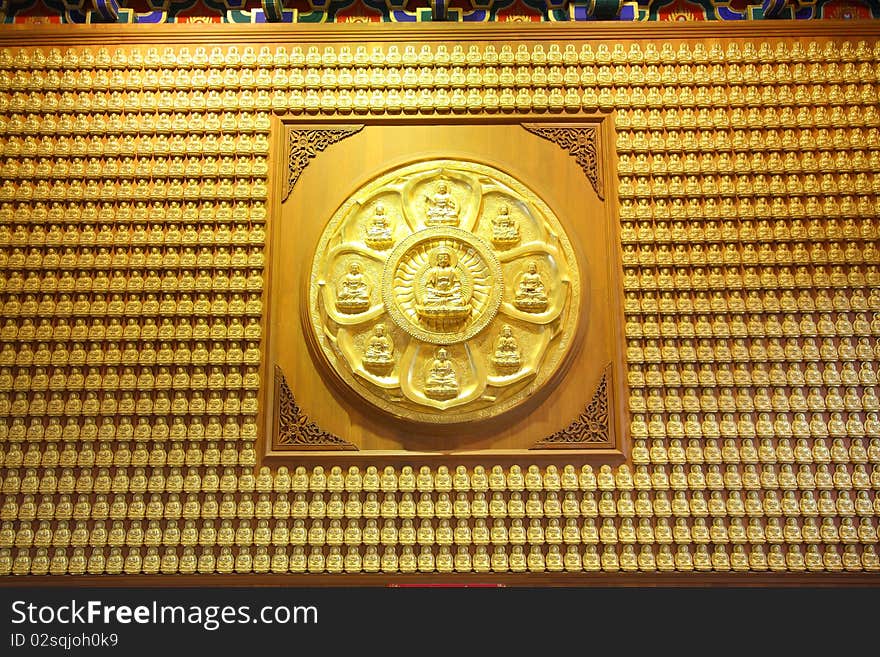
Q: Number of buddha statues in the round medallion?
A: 9